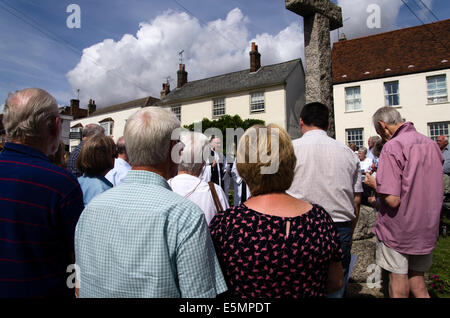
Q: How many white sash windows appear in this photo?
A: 8